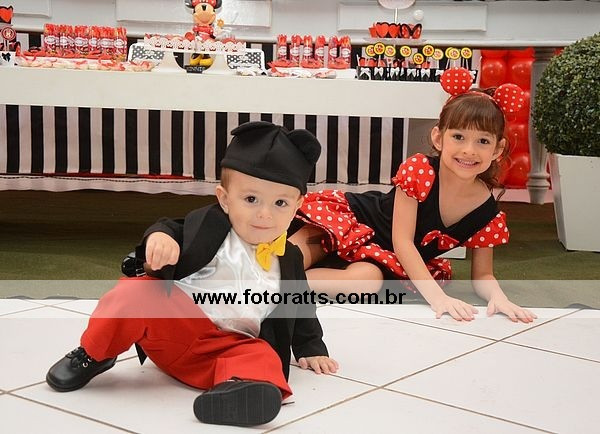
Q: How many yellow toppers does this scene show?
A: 10